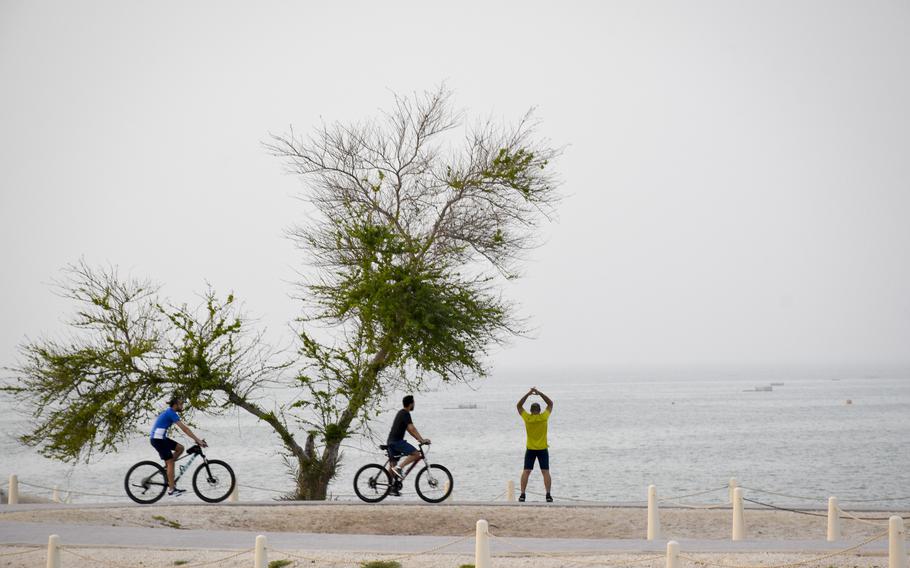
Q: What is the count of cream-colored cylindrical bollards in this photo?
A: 14